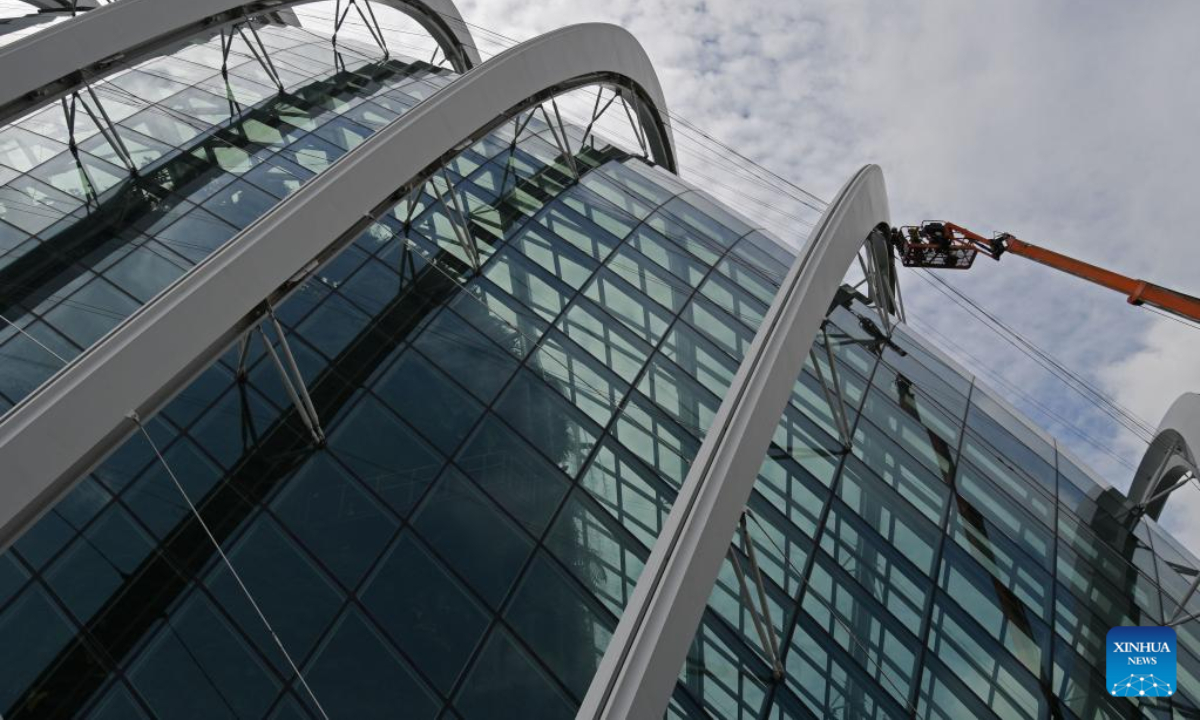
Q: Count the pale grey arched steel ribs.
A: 4